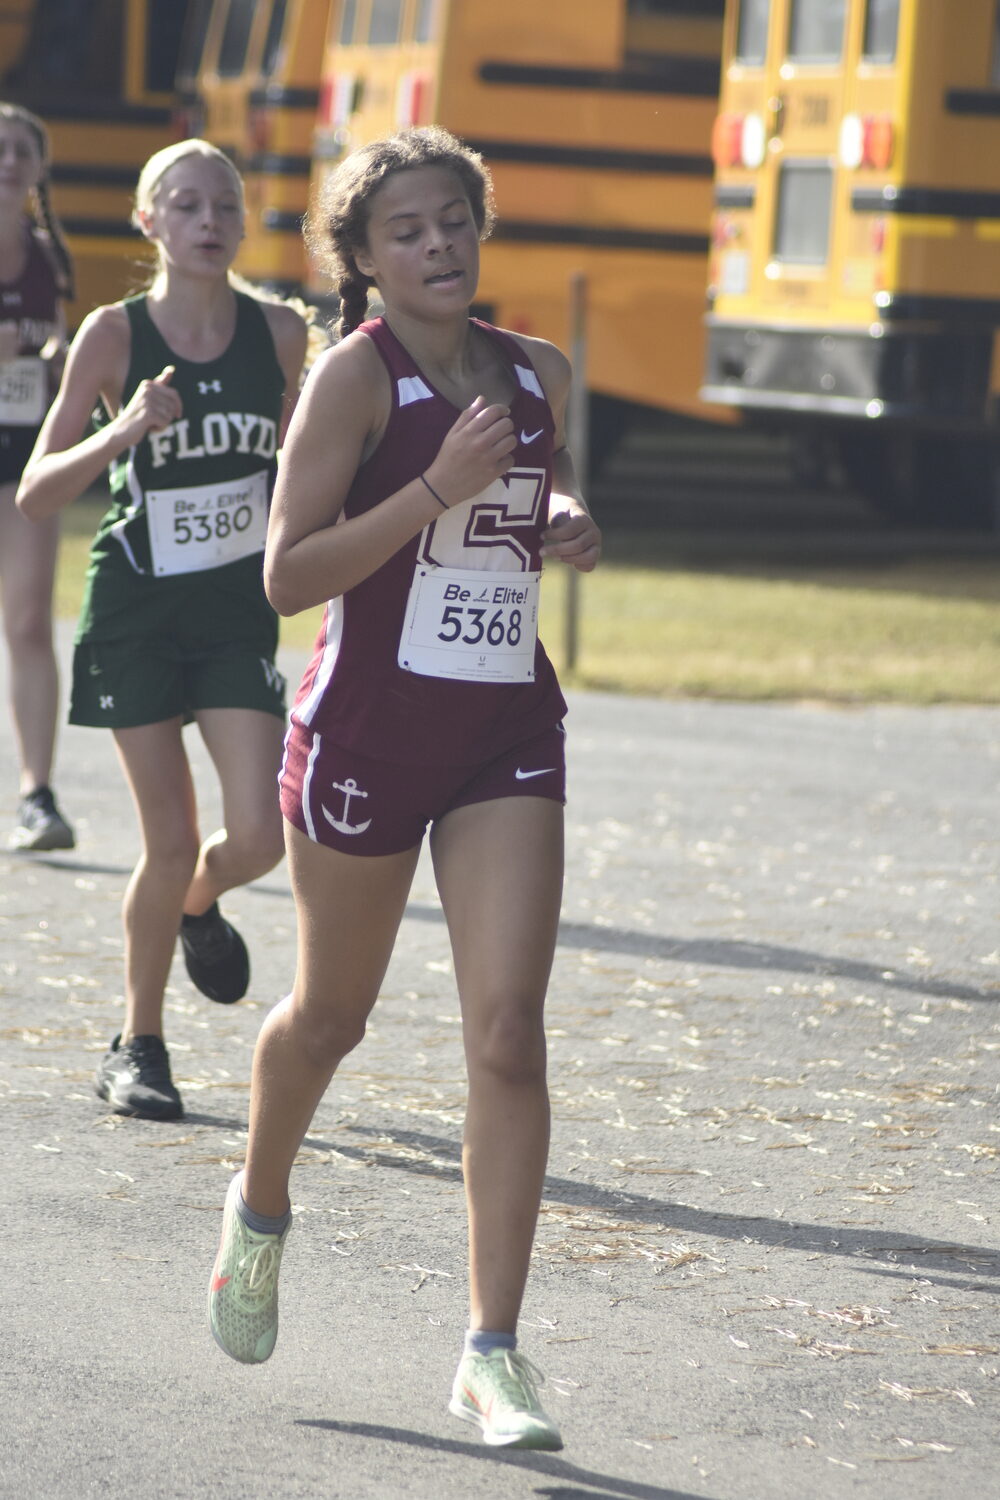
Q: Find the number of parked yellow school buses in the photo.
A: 4